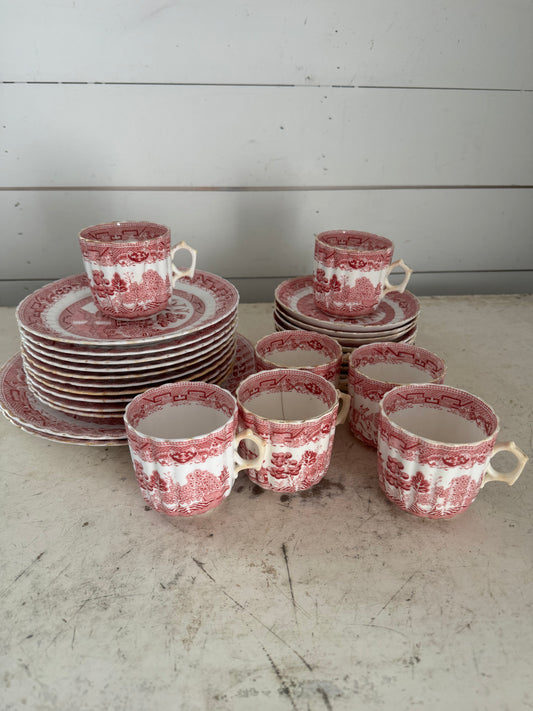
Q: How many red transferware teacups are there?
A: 7